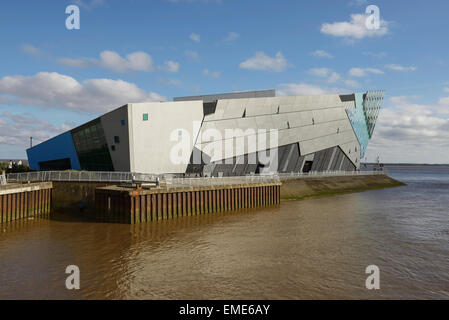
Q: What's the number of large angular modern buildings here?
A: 1